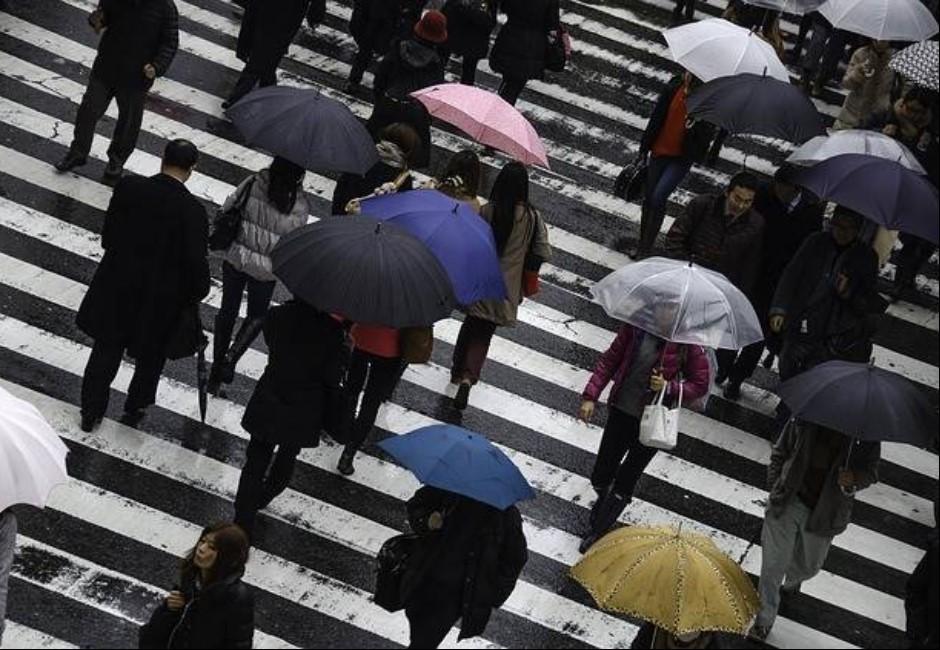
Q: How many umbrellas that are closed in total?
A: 1